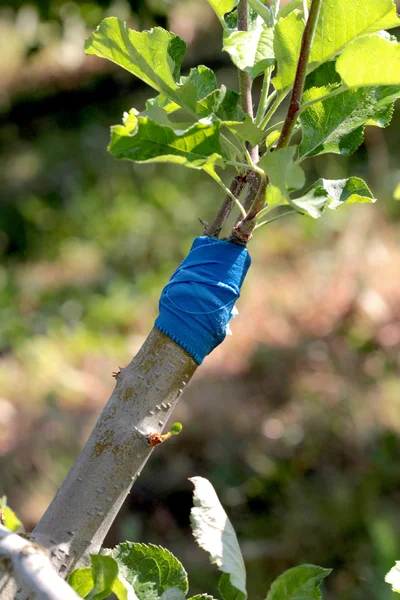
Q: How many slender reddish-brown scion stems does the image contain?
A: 2